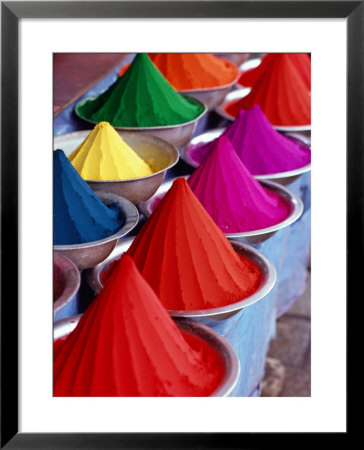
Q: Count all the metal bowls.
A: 11